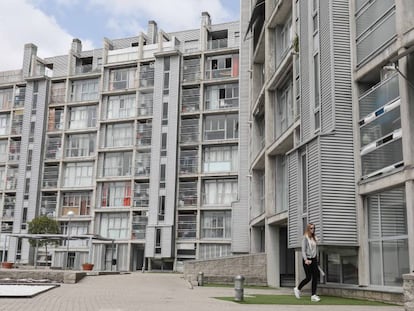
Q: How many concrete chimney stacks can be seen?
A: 4